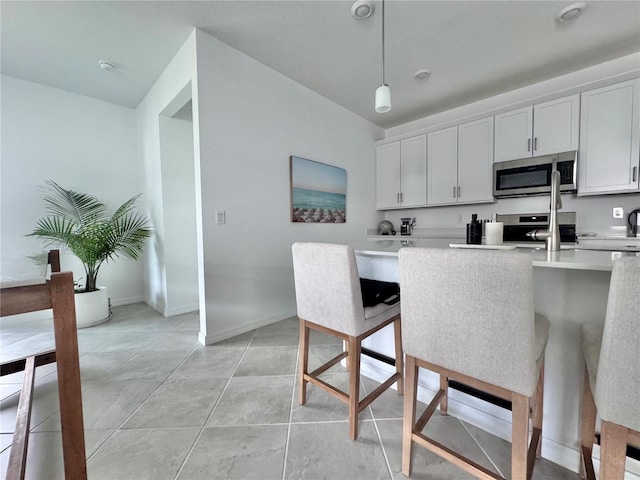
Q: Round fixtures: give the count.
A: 4